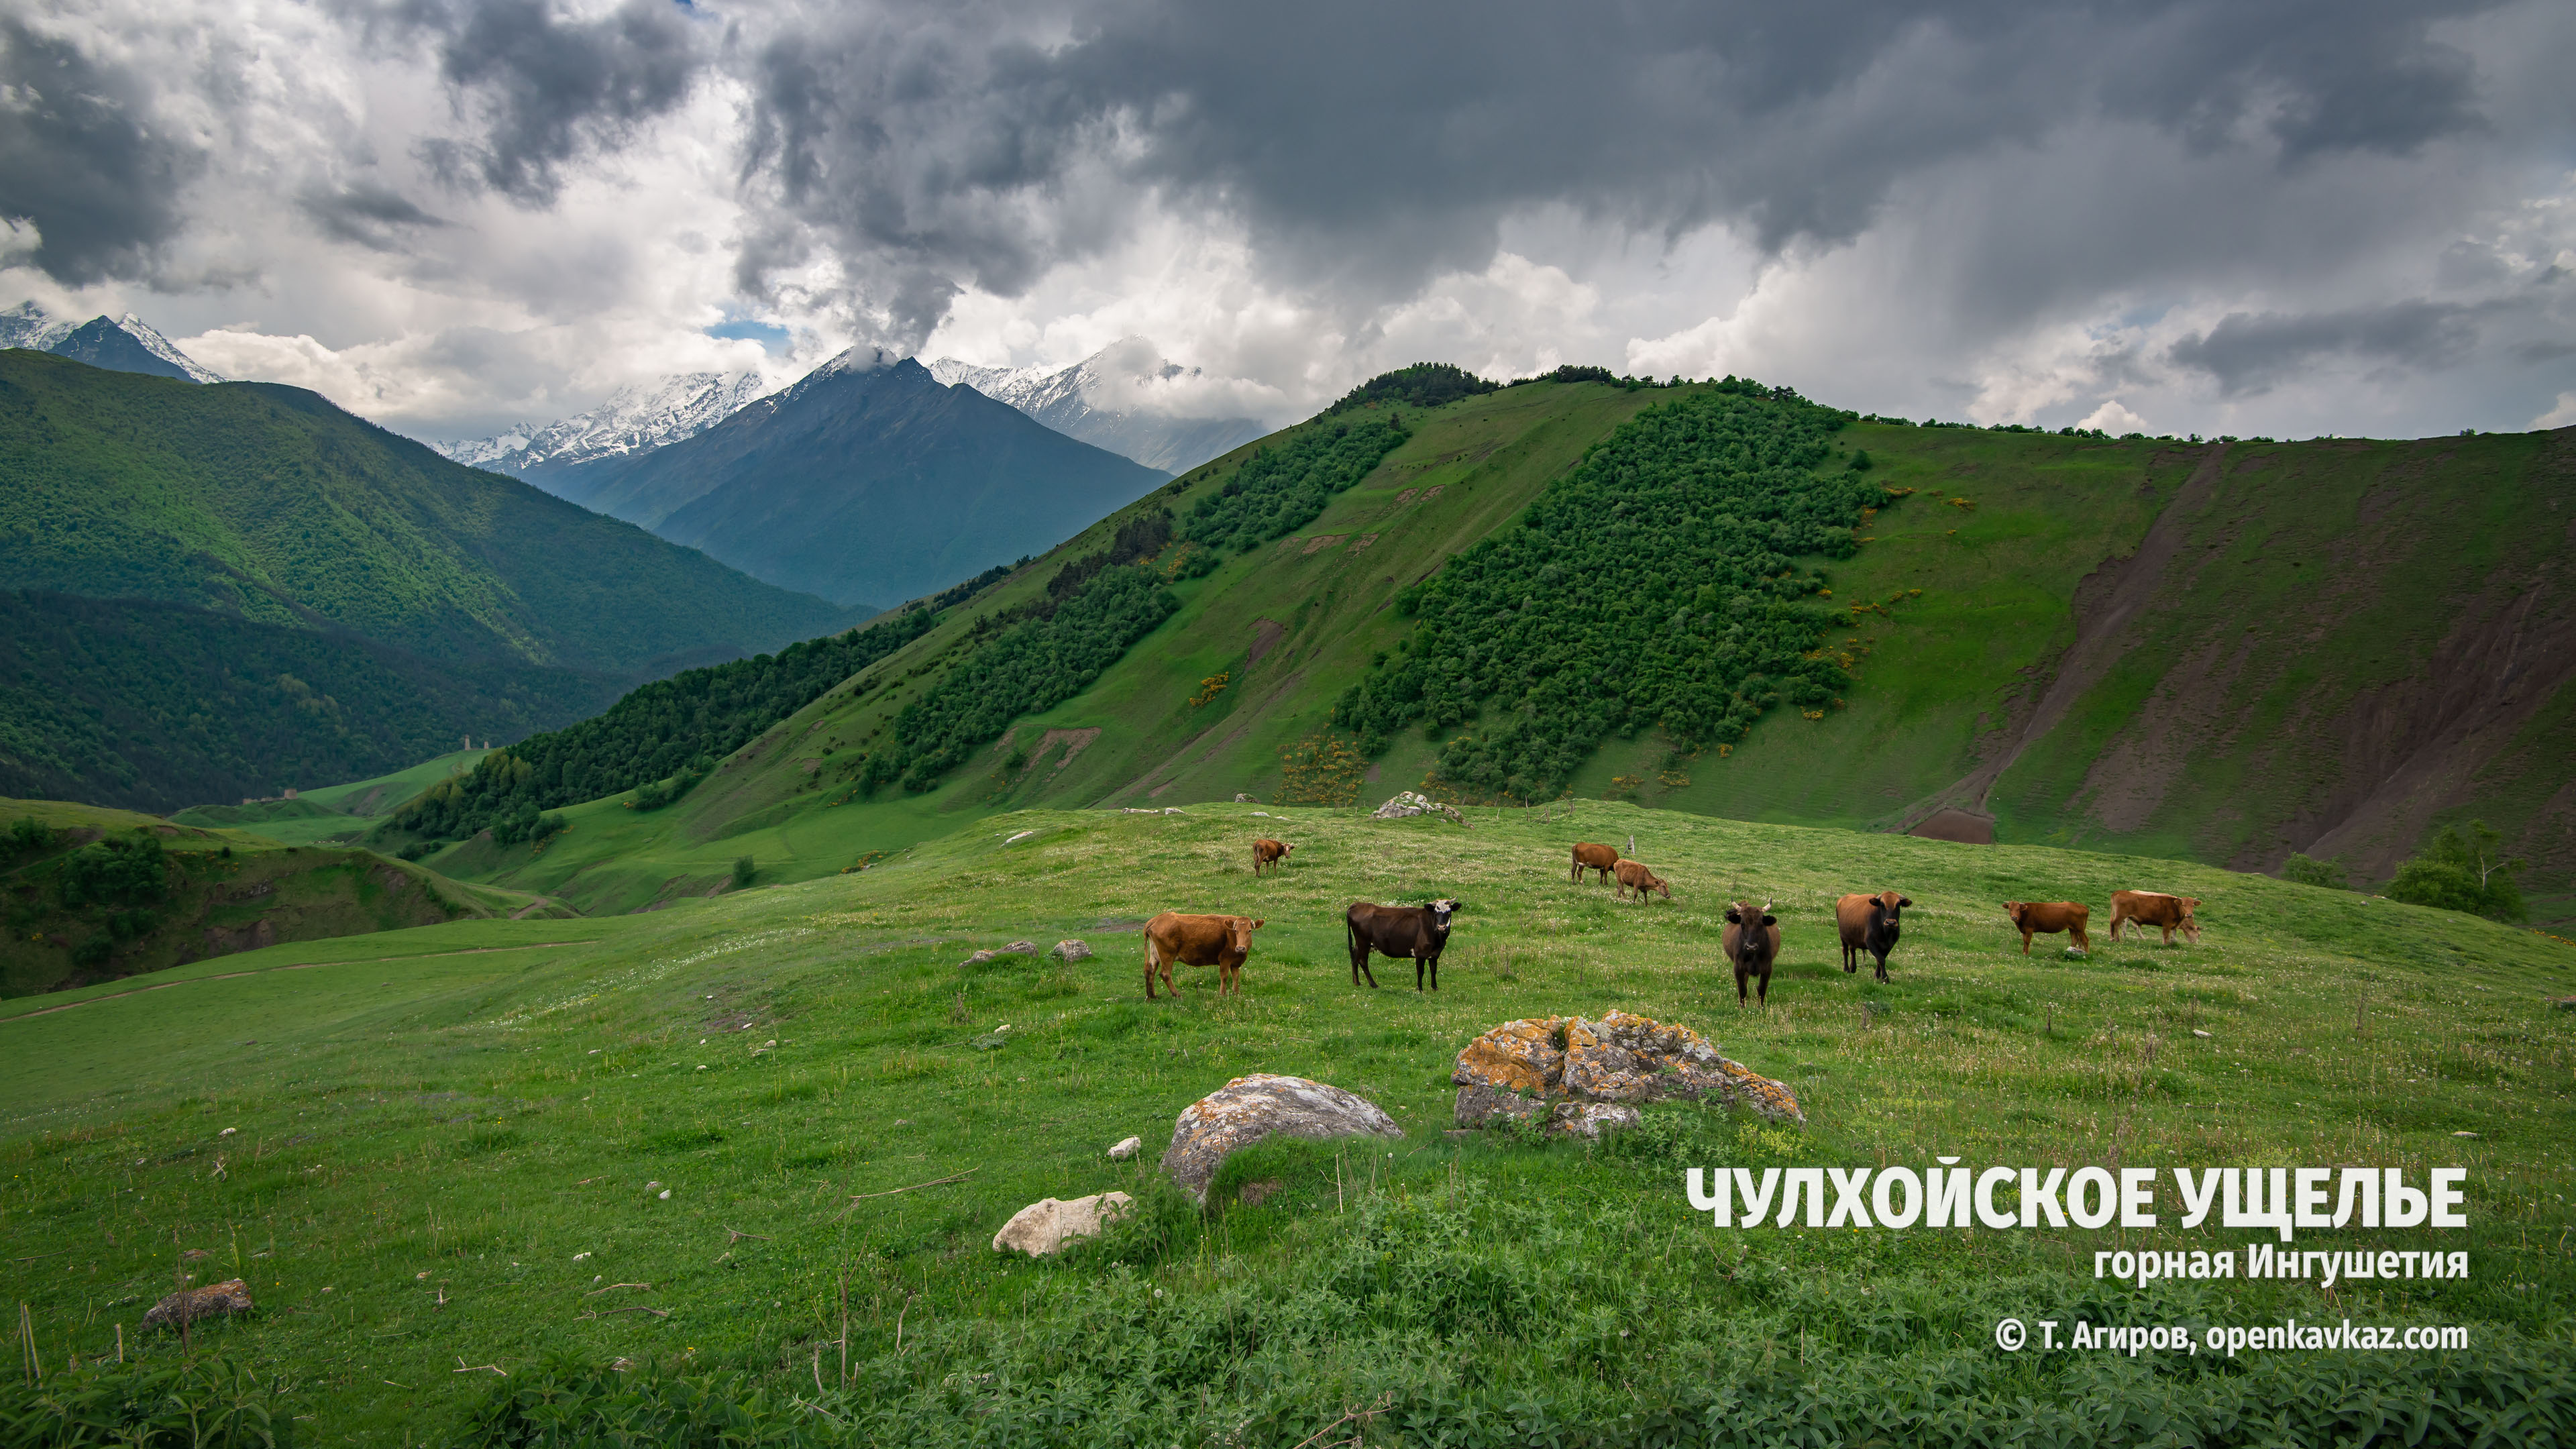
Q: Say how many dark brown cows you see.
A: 3